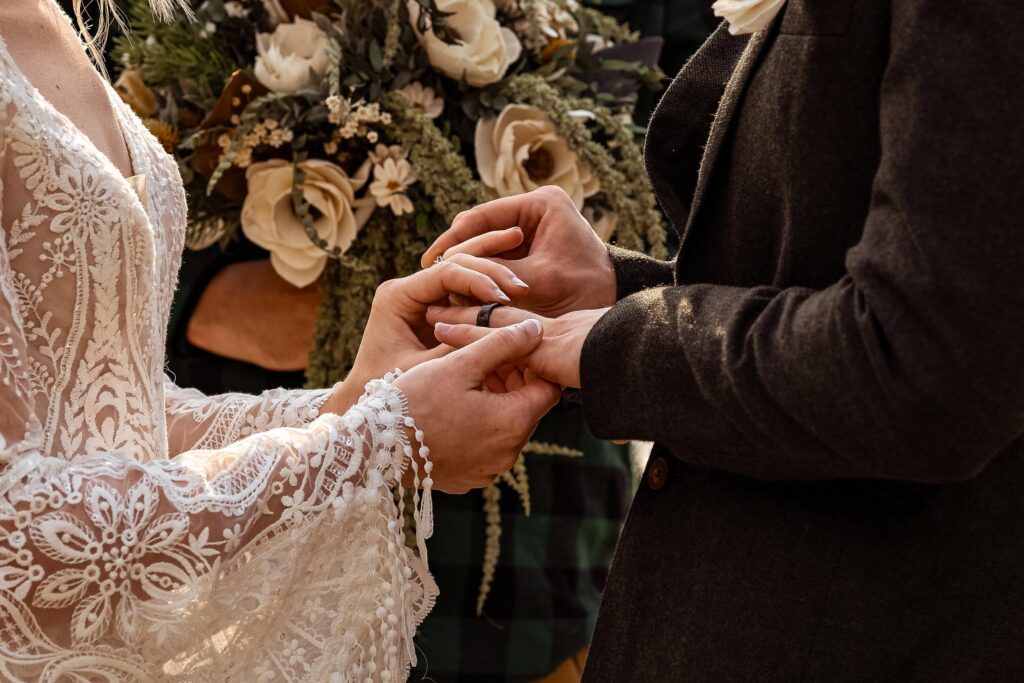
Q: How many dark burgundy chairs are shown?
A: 0